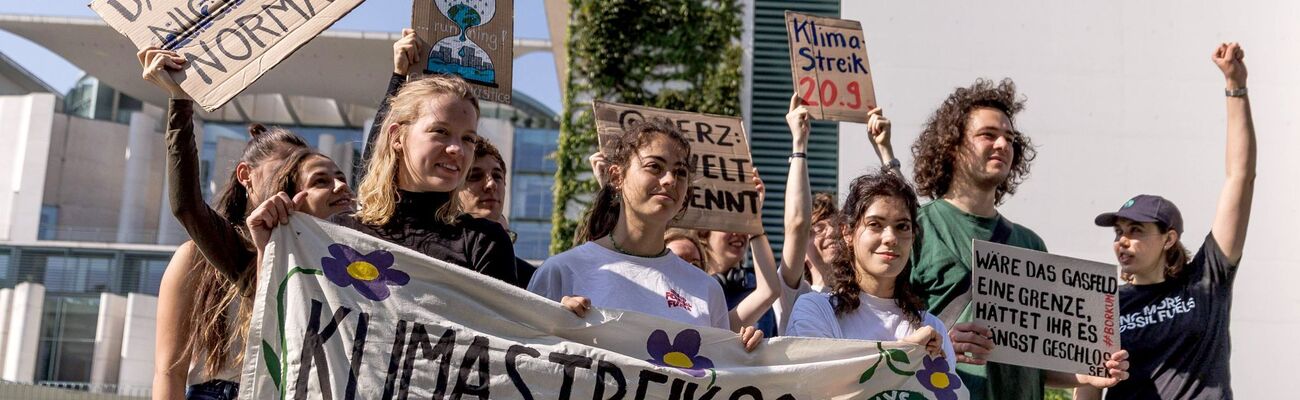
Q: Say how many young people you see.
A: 11